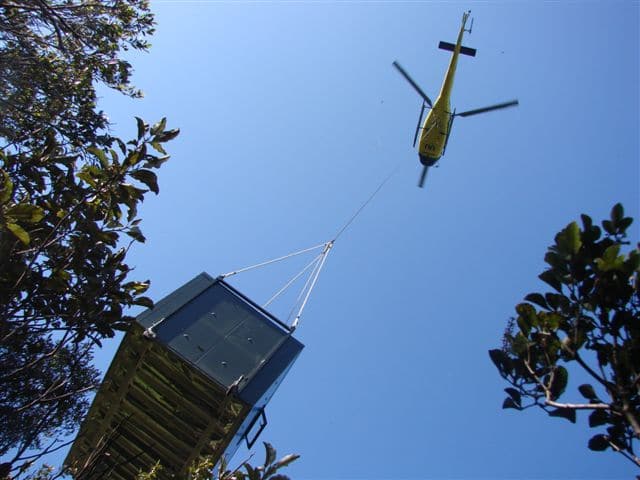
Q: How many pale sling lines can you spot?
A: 4